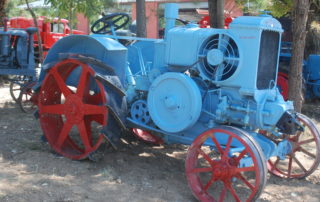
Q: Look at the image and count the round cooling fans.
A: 1